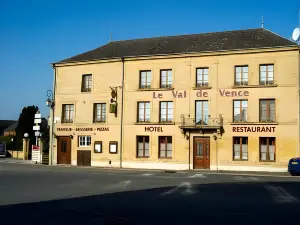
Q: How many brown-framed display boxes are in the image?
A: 2